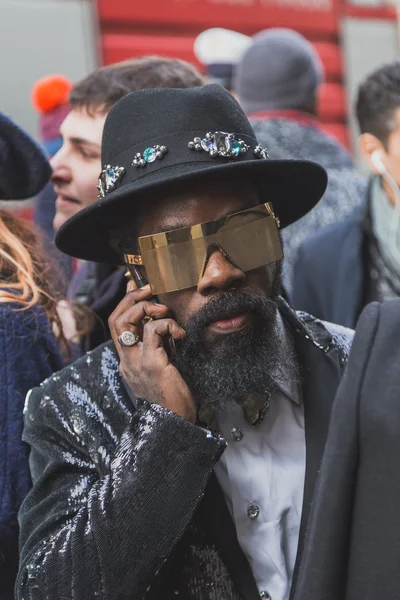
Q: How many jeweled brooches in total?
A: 4